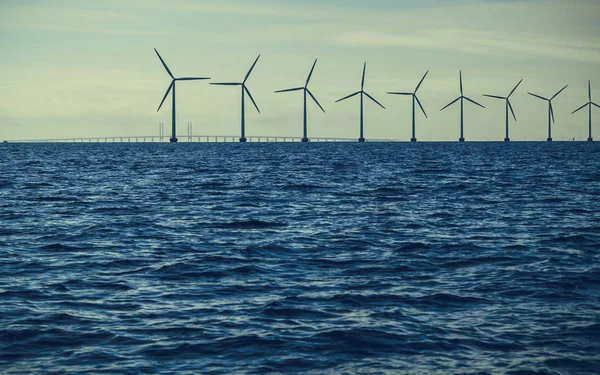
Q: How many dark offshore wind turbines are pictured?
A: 9